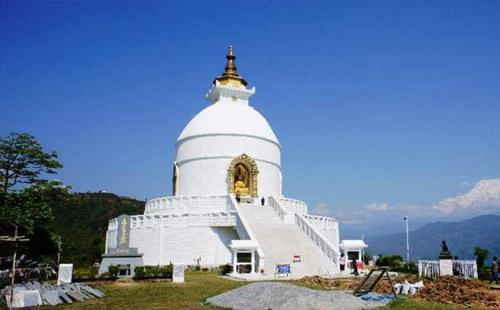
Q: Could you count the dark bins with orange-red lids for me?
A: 0